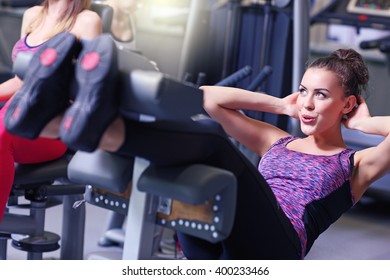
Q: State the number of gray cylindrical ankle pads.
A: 2